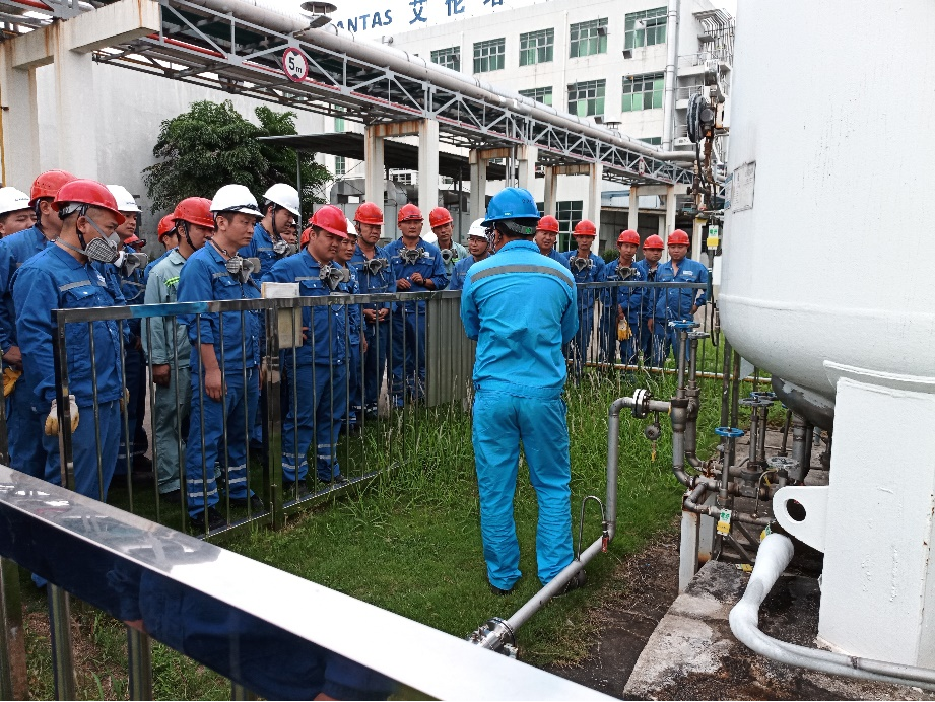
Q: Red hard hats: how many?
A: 15